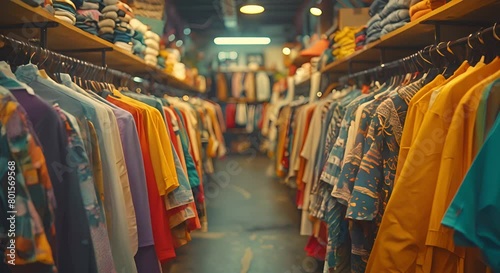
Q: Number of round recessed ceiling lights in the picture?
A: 2